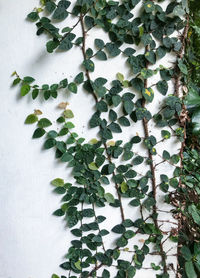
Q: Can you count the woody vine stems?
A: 3